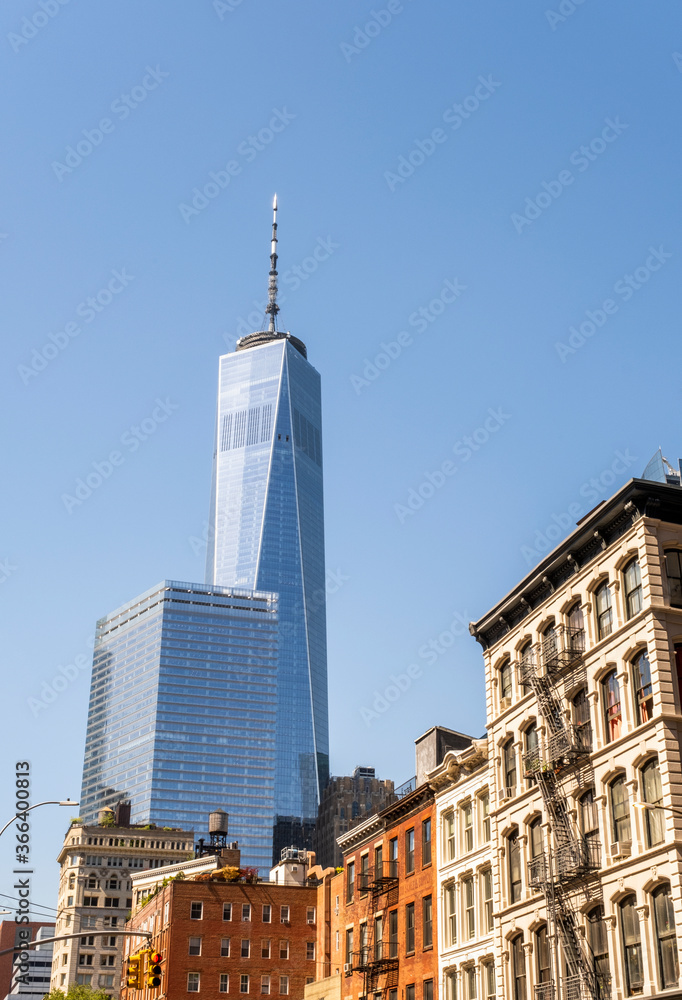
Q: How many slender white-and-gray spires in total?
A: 1